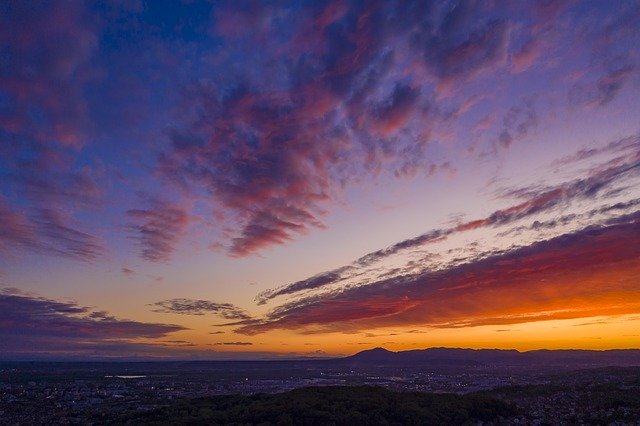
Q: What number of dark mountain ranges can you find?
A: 1